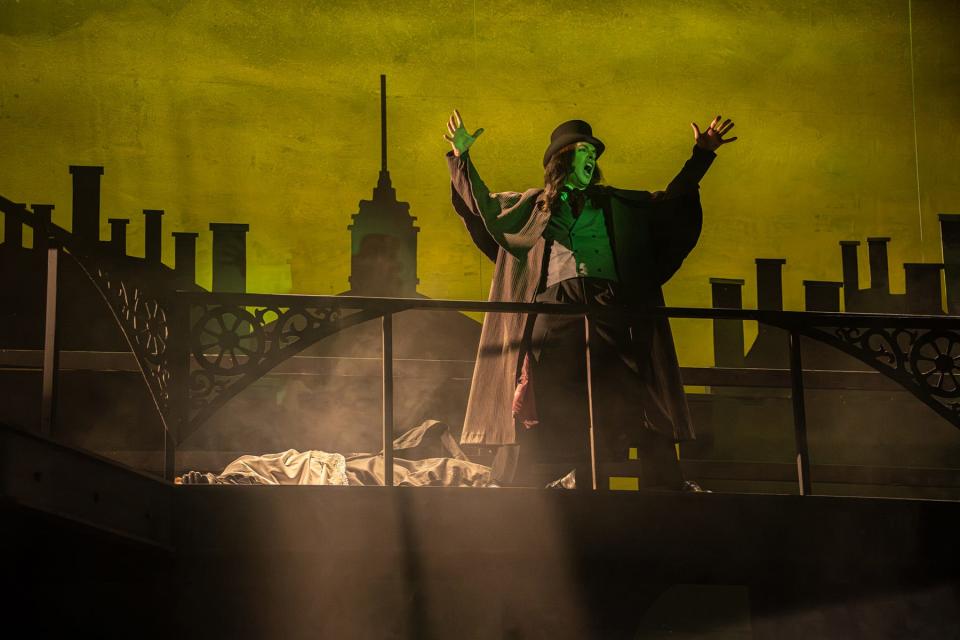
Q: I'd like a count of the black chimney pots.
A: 14